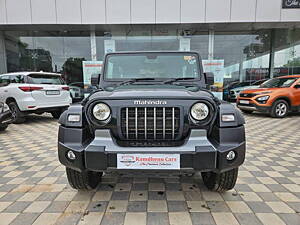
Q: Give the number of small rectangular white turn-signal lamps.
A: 2